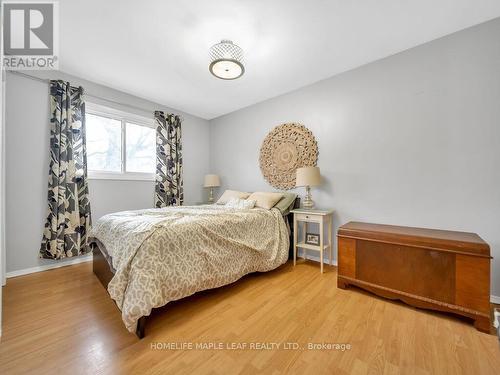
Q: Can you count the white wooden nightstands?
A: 1